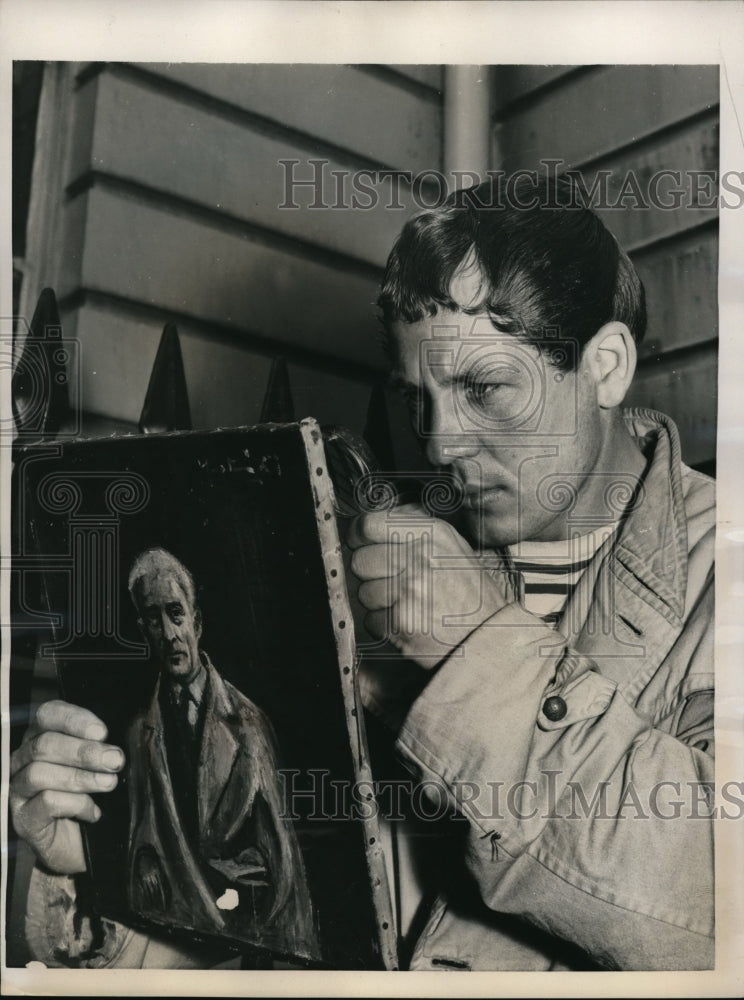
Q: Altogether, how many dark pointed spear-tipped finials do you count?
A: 4